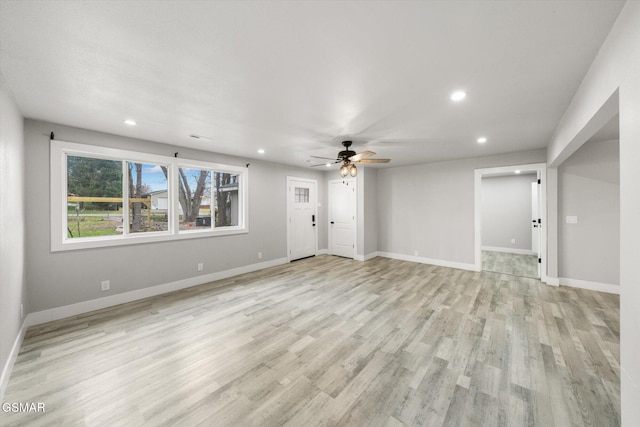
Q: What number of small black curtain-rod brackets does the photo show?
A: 3